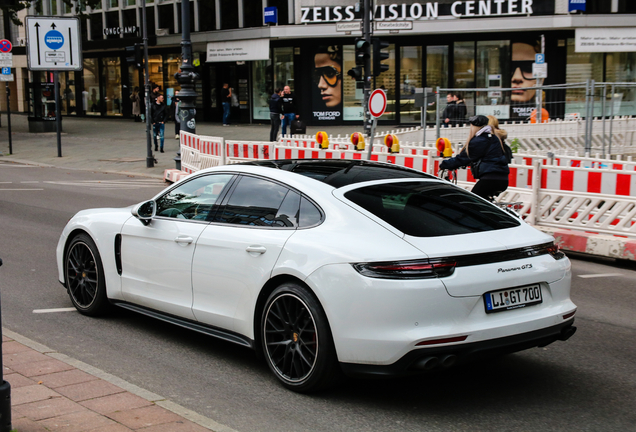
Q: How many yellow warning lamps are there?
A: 4